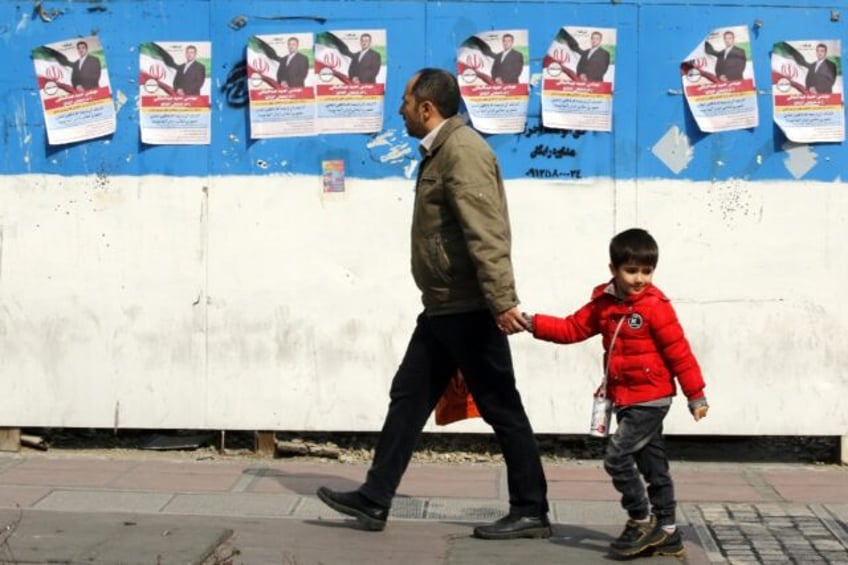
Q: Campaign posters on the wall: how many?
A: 8